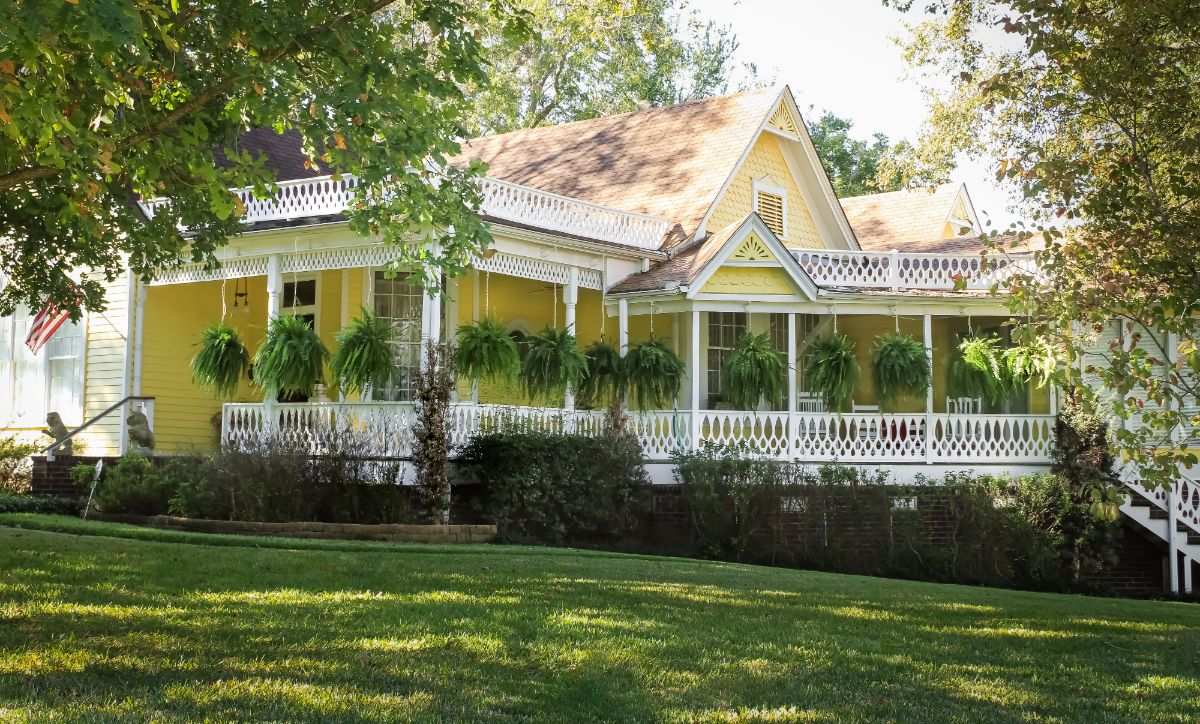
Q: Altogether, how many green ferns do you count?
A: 12